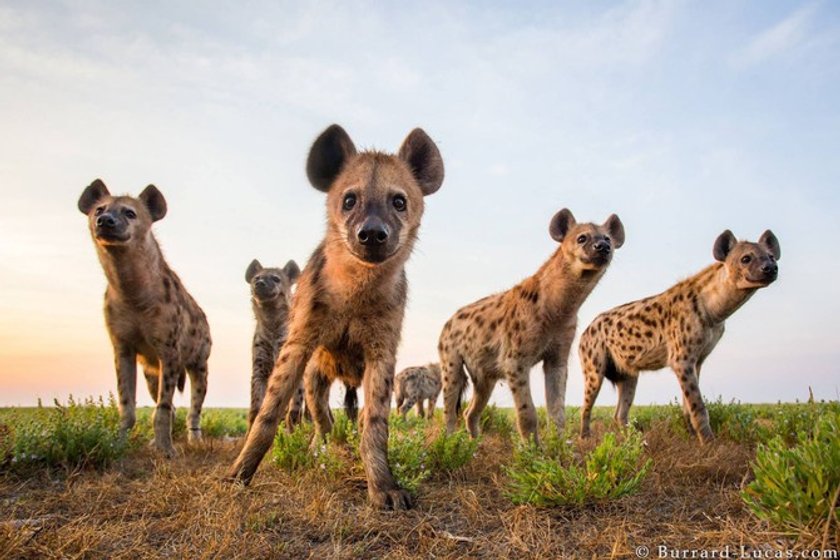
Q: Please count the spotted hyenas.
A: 6